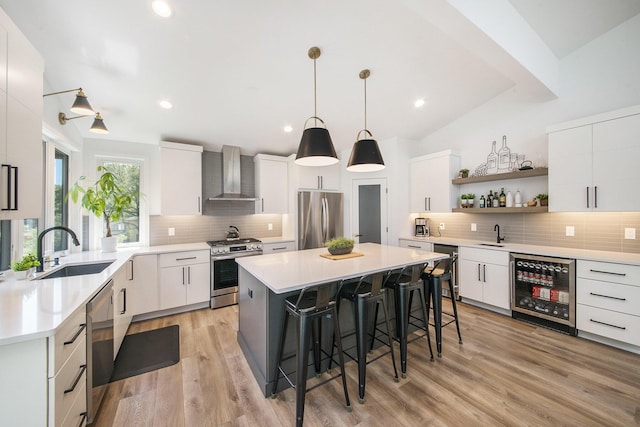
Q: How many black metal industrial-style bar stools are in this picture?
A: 4